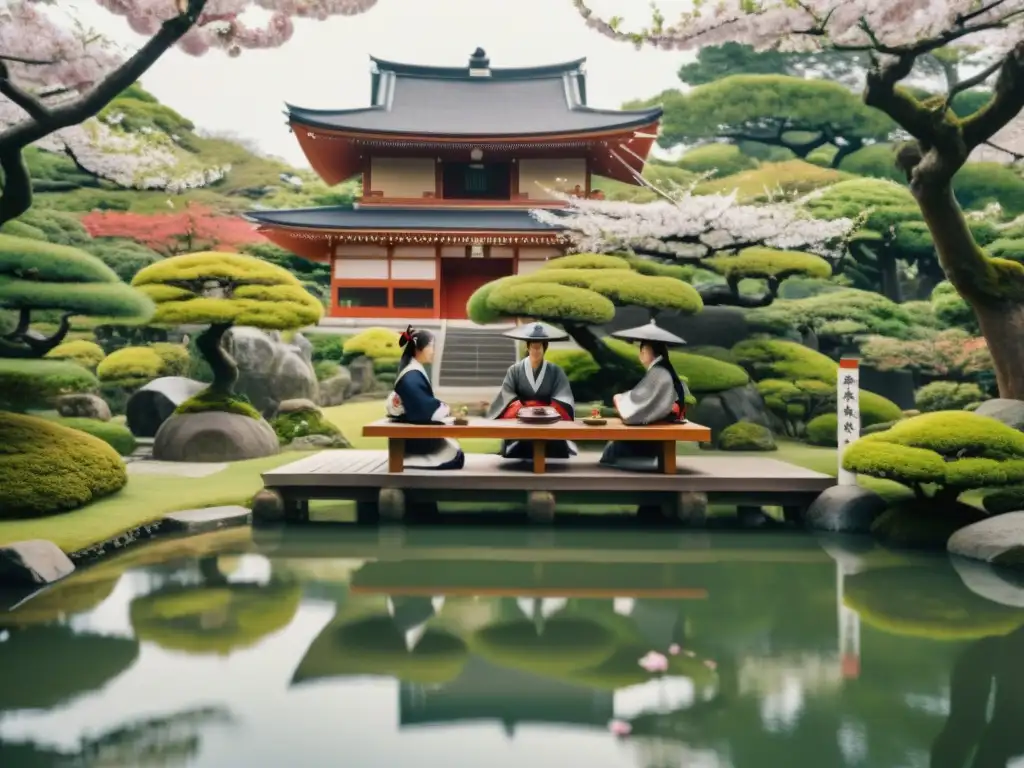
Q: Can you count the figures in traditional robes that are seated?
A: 3